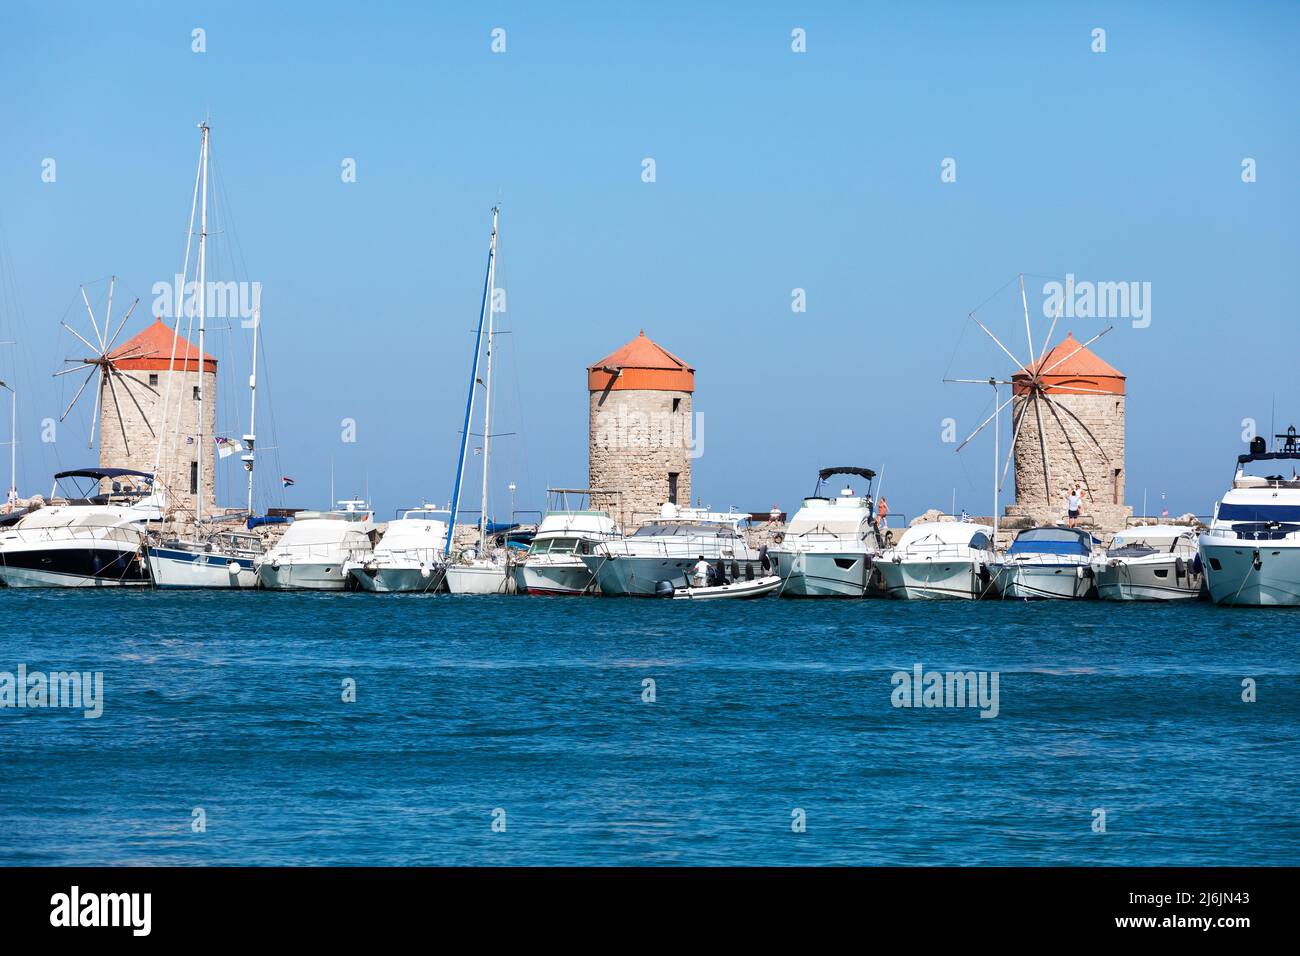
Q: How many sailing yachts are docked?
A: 2